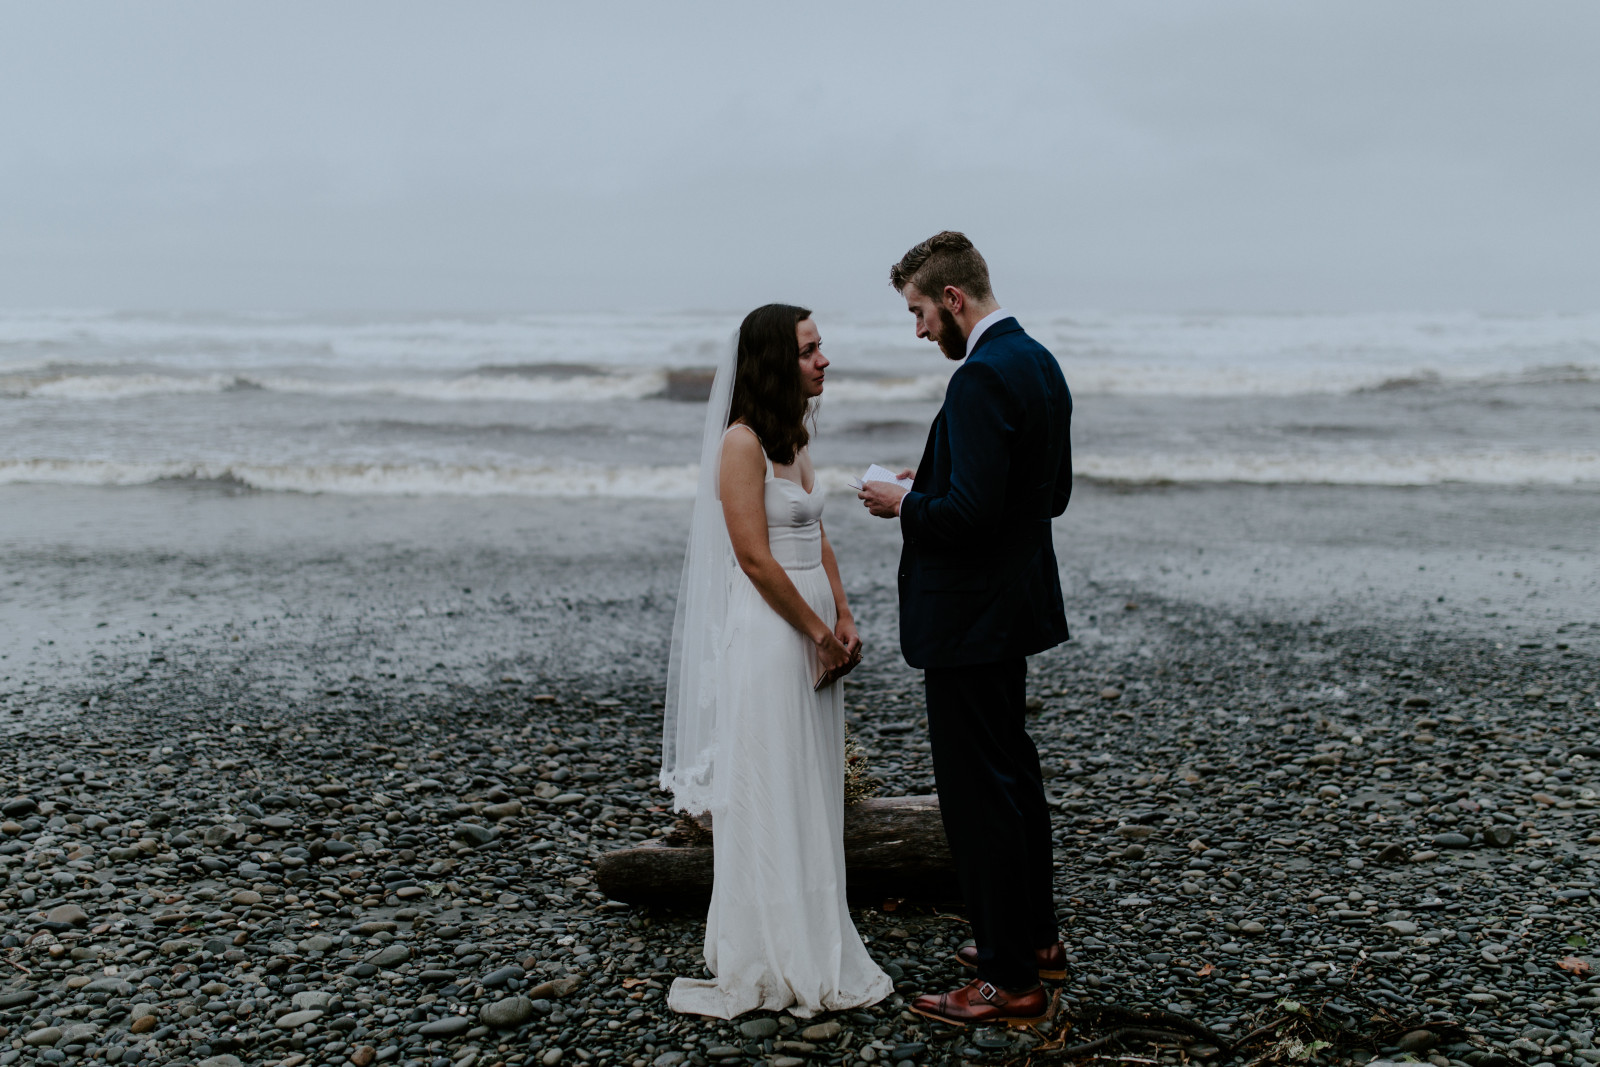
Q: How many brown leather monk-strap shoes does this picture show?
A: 2